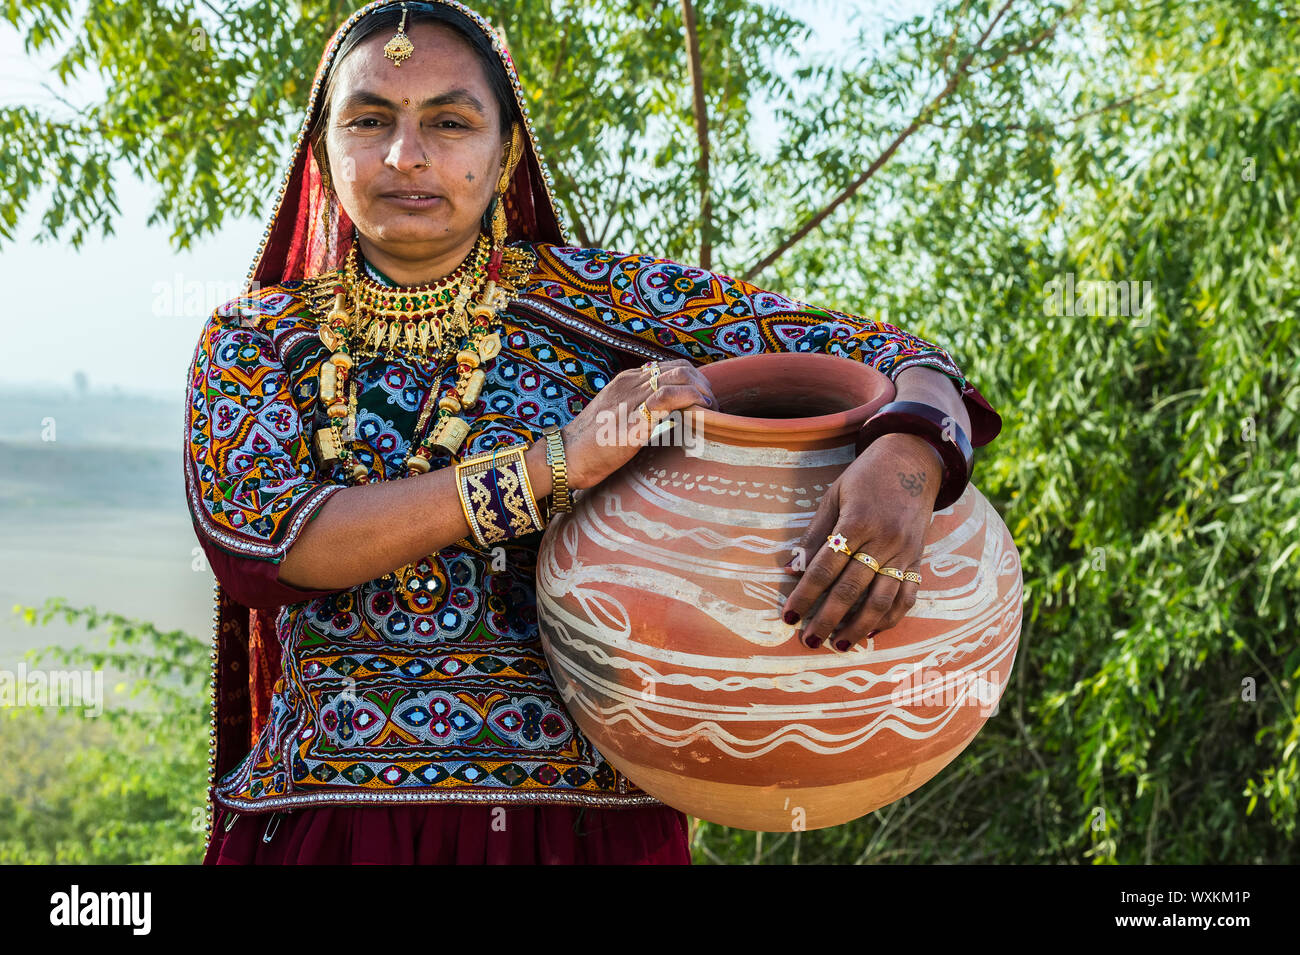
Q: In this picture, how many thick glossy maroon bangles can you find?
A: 1